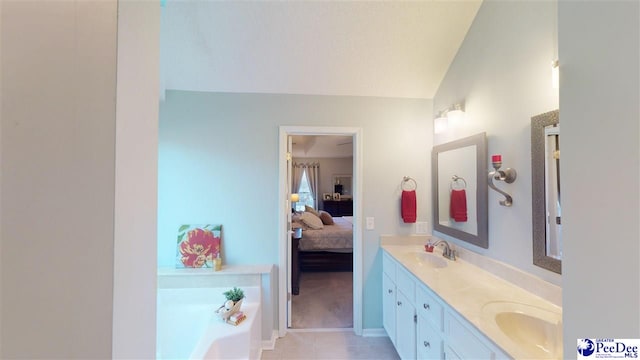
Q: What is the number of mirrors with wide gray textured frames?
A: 2